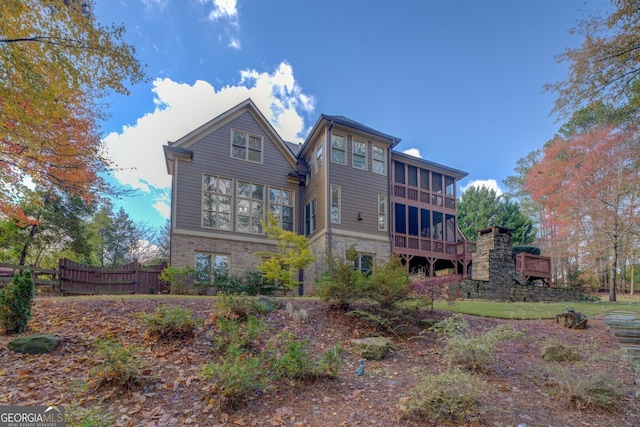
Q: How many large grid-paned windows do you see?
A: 3